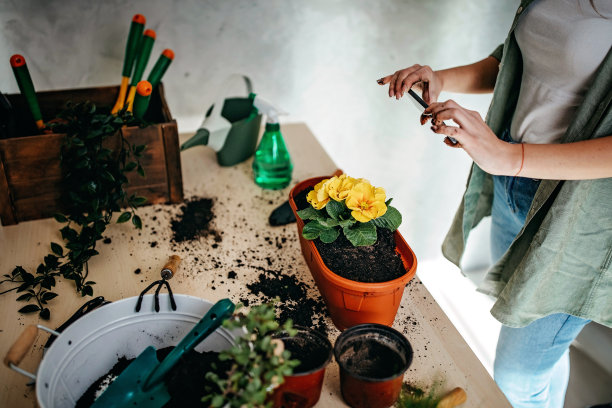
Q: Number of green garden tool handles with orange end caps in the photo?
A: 5